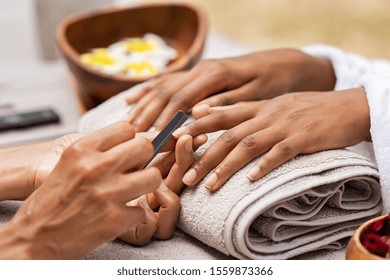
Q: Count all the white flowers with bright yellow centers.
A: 3